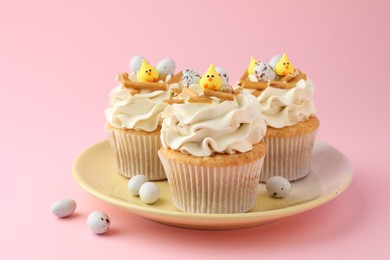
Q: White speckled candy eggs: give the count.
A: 11